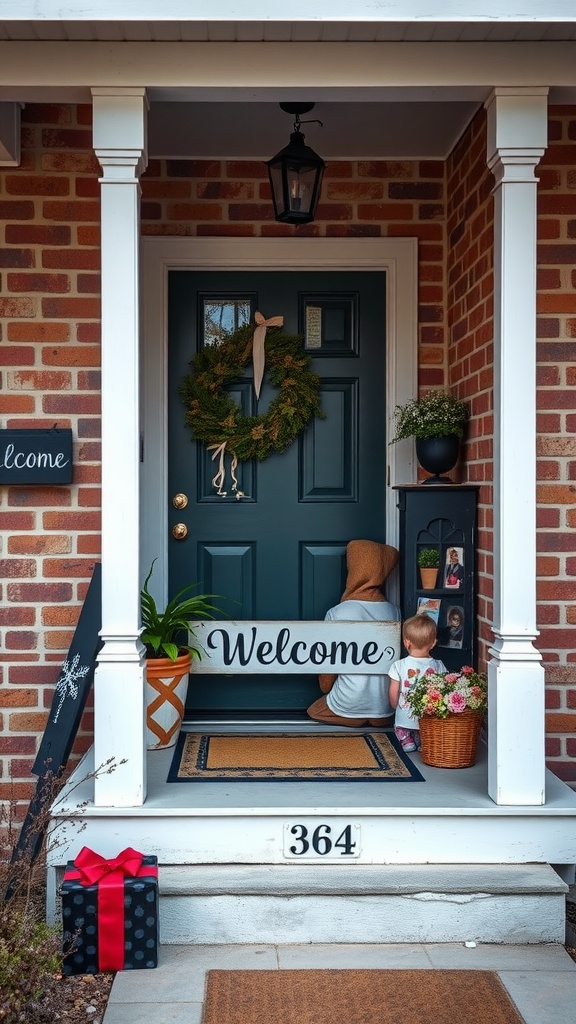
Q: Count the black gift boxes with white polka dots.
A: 1